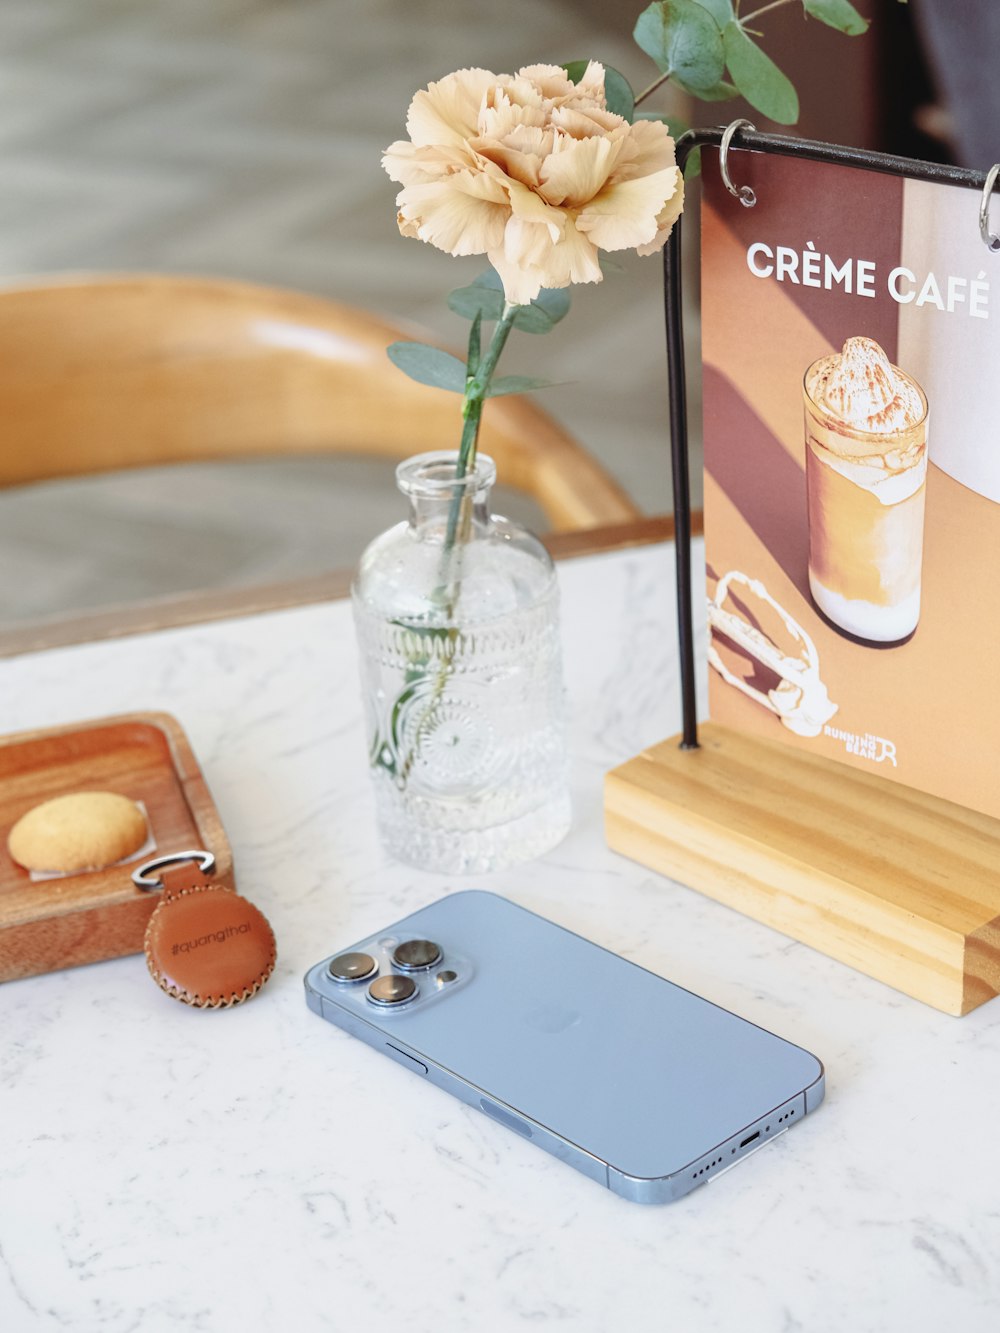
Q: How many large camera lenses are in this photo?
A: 3